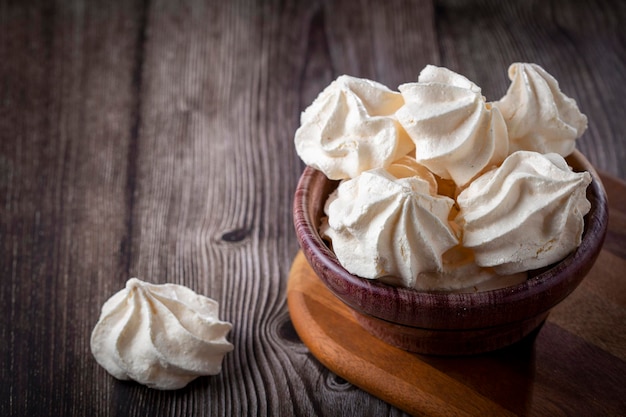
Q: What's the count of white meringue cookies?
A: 6